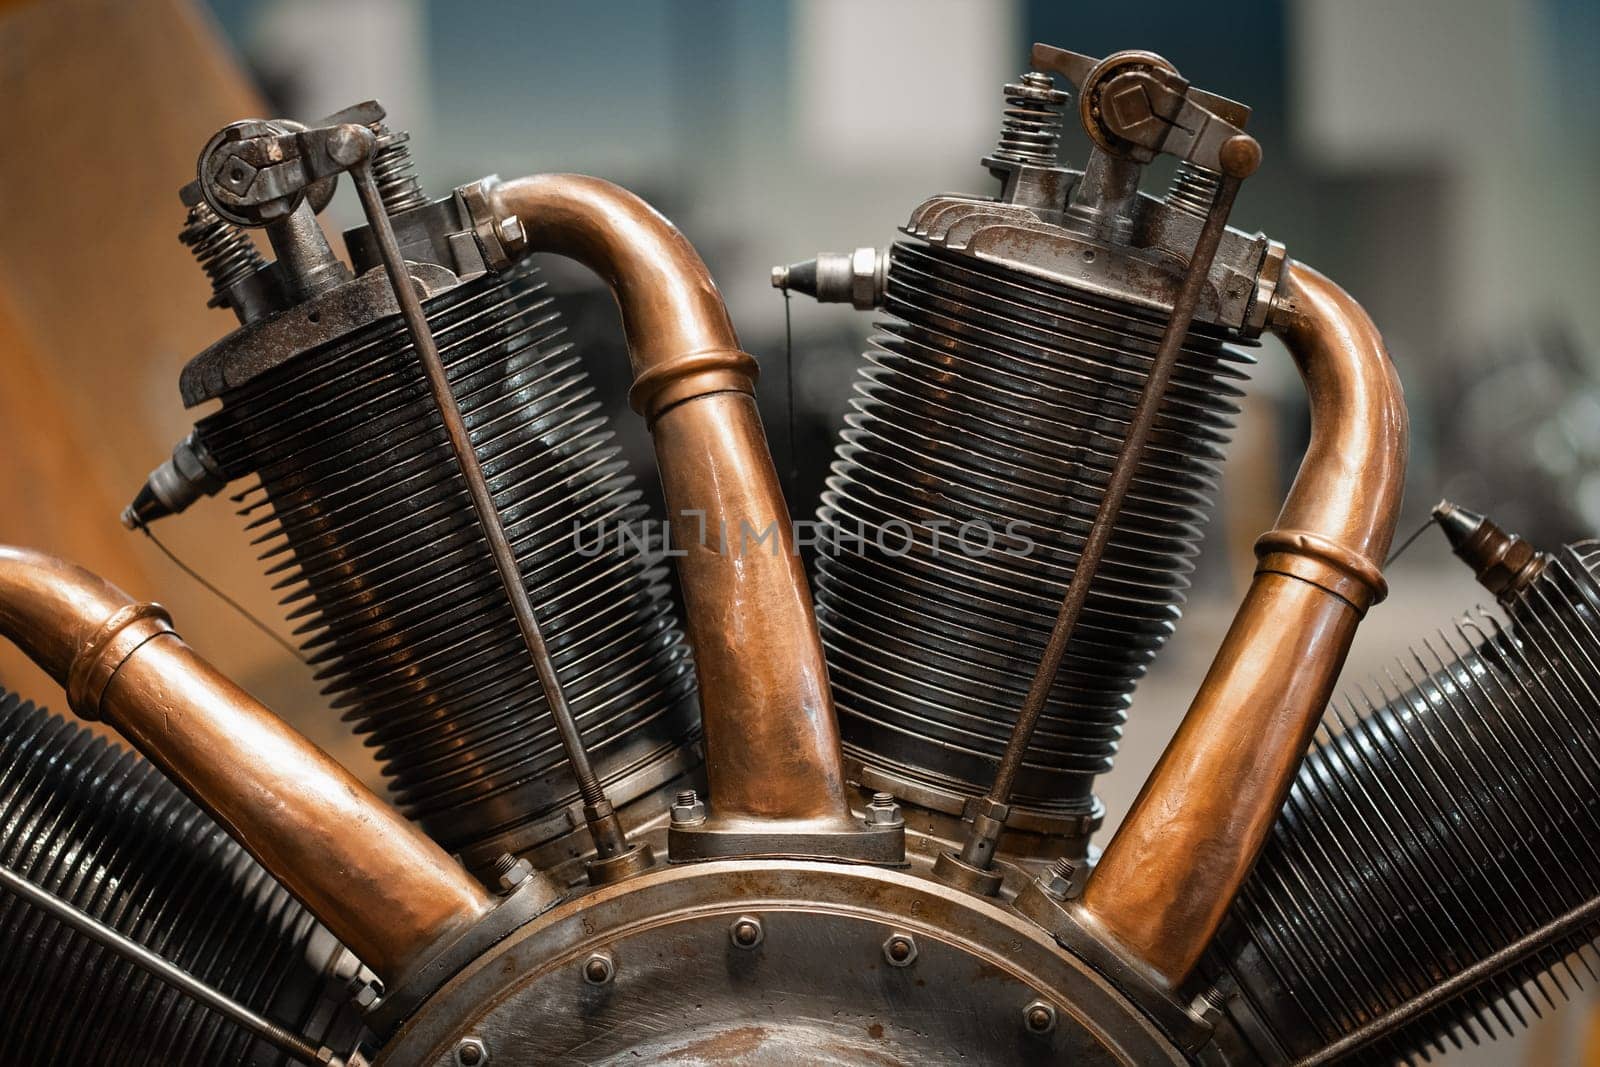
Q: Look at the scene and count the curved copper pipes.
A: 3